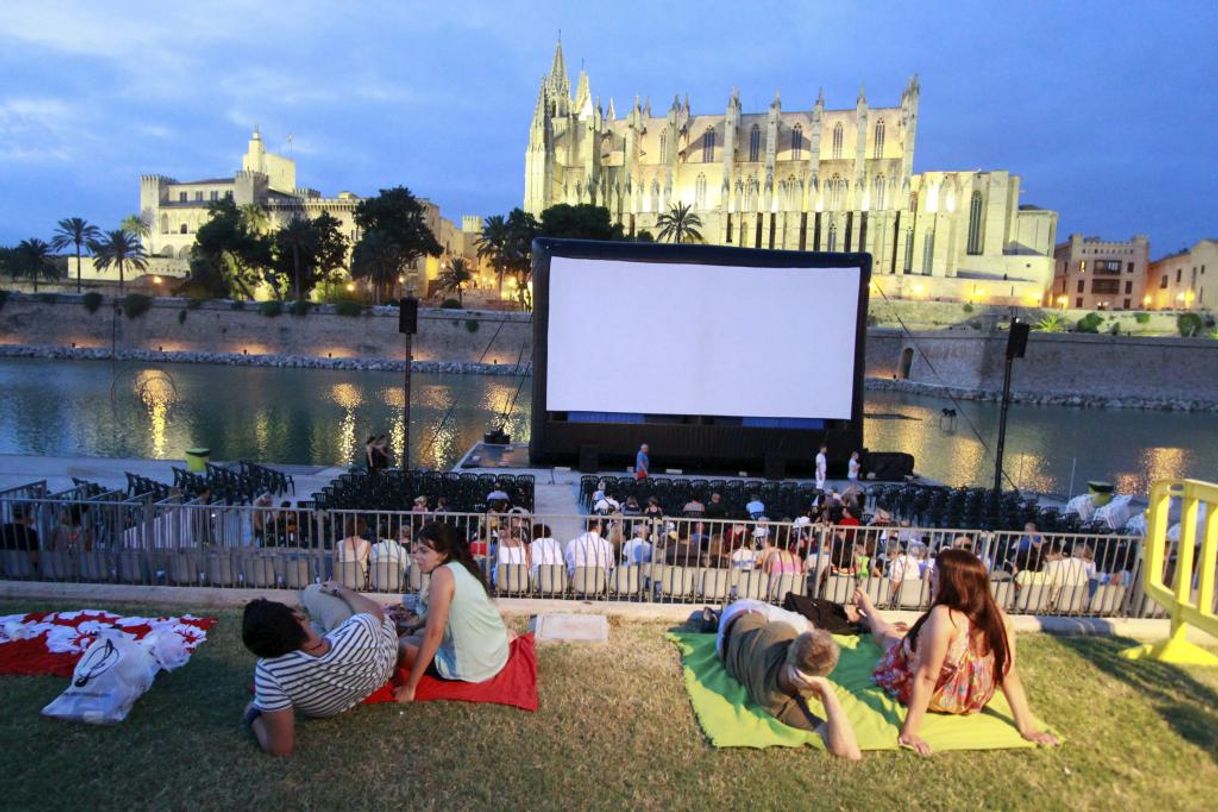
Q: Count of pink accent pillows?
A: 0